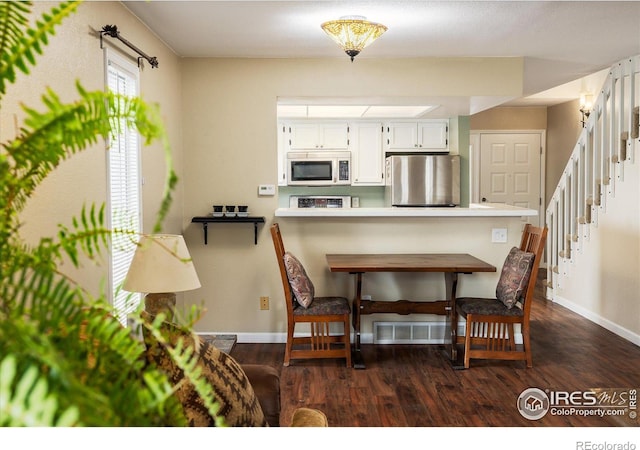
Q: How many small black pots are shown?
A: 3